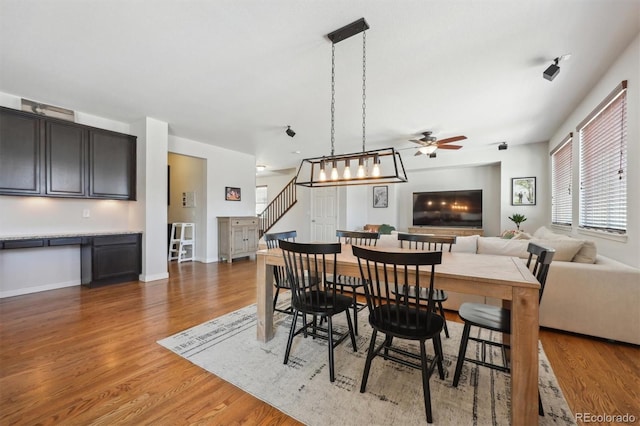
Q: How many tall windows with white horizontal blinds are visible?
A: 2